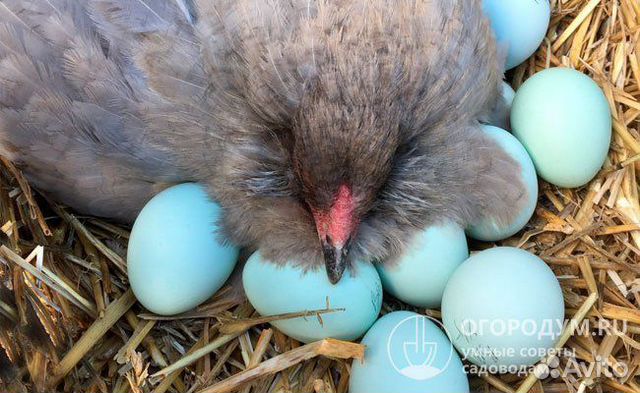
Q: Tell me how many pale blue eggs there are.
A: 9